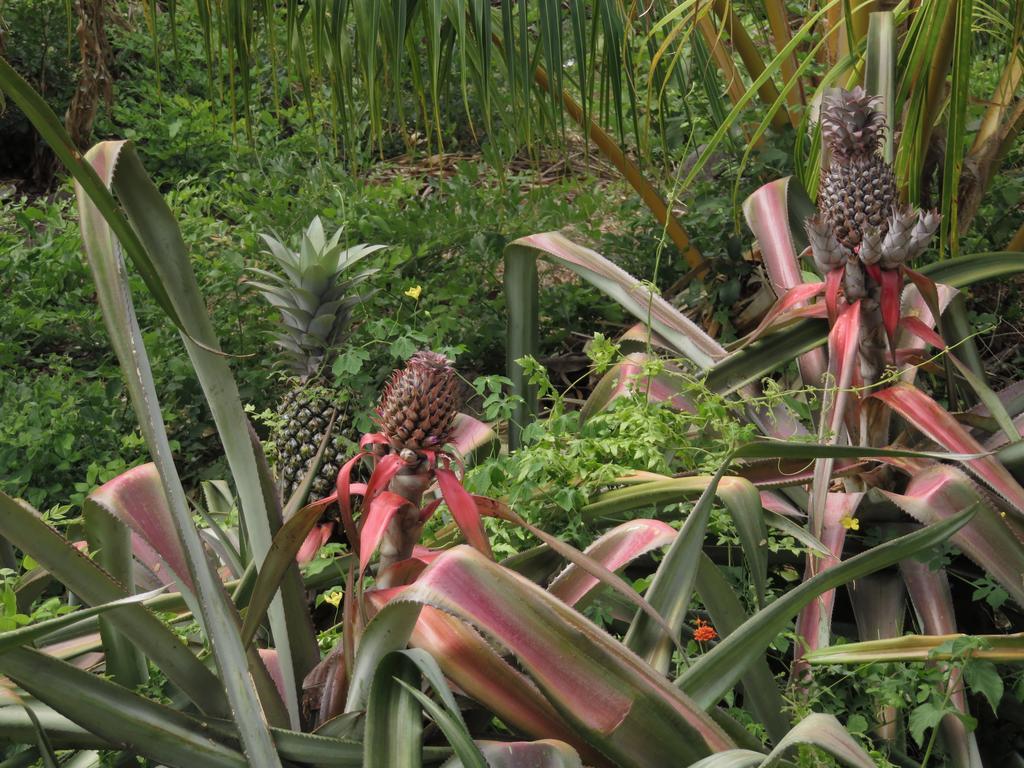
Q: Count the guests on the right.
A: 0